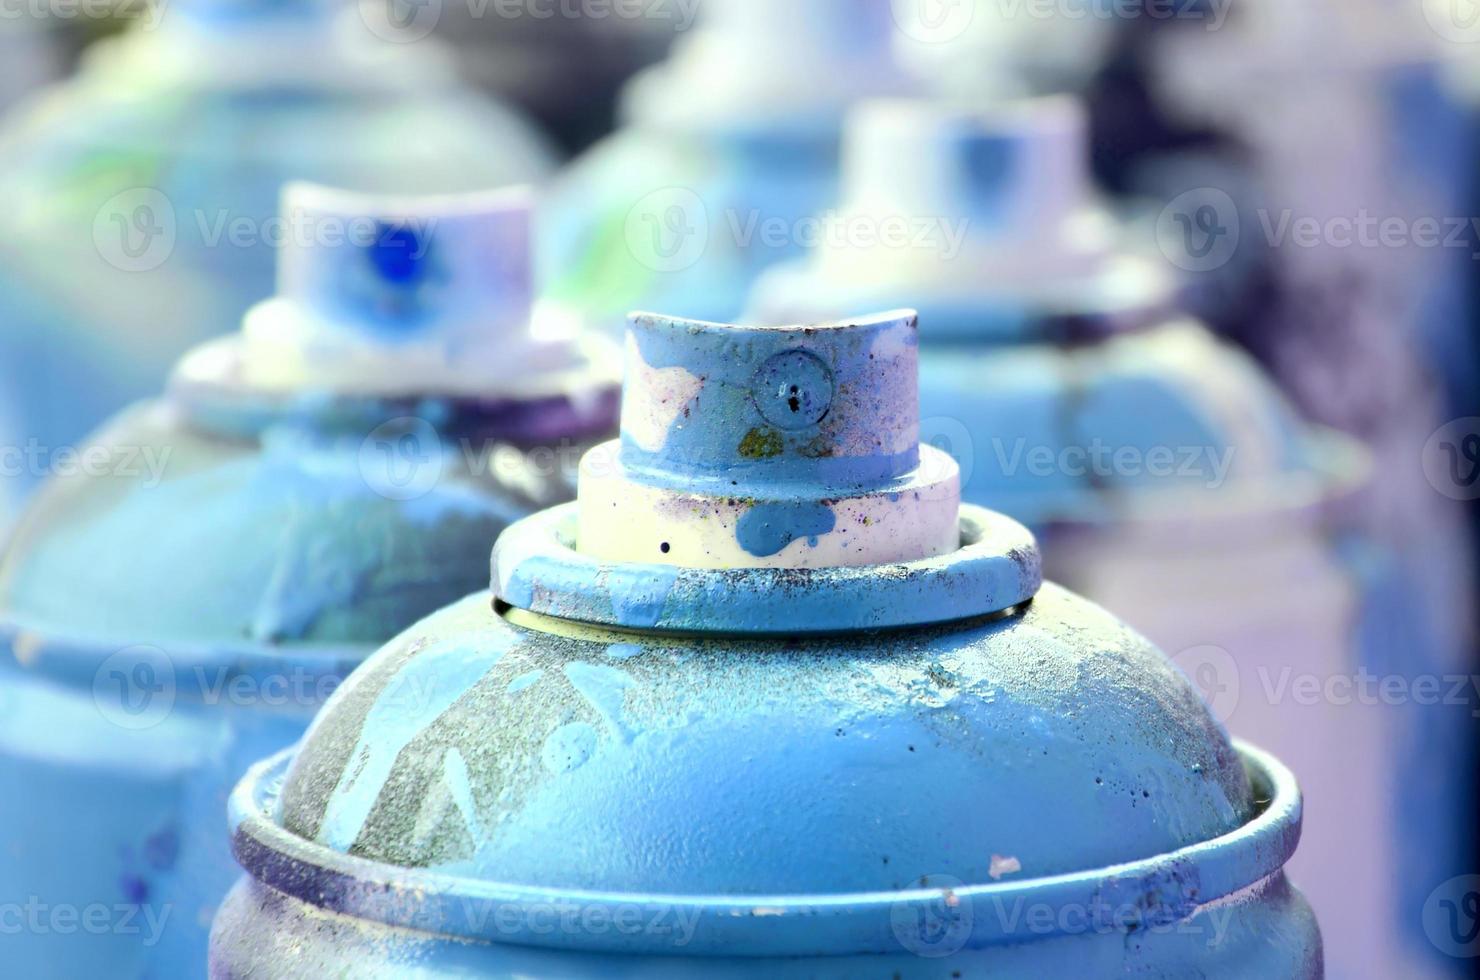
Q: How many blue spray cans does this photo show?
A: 5